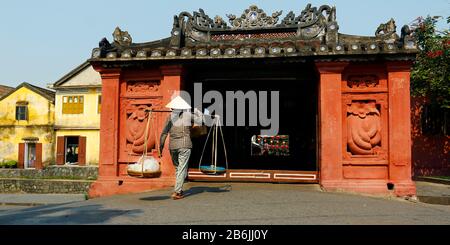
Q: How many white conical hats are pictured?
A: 1